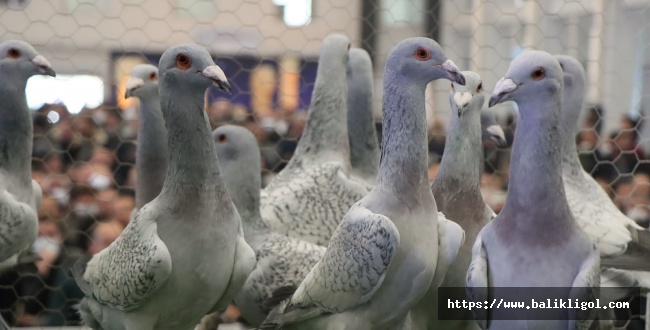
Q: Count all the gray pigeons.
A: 11